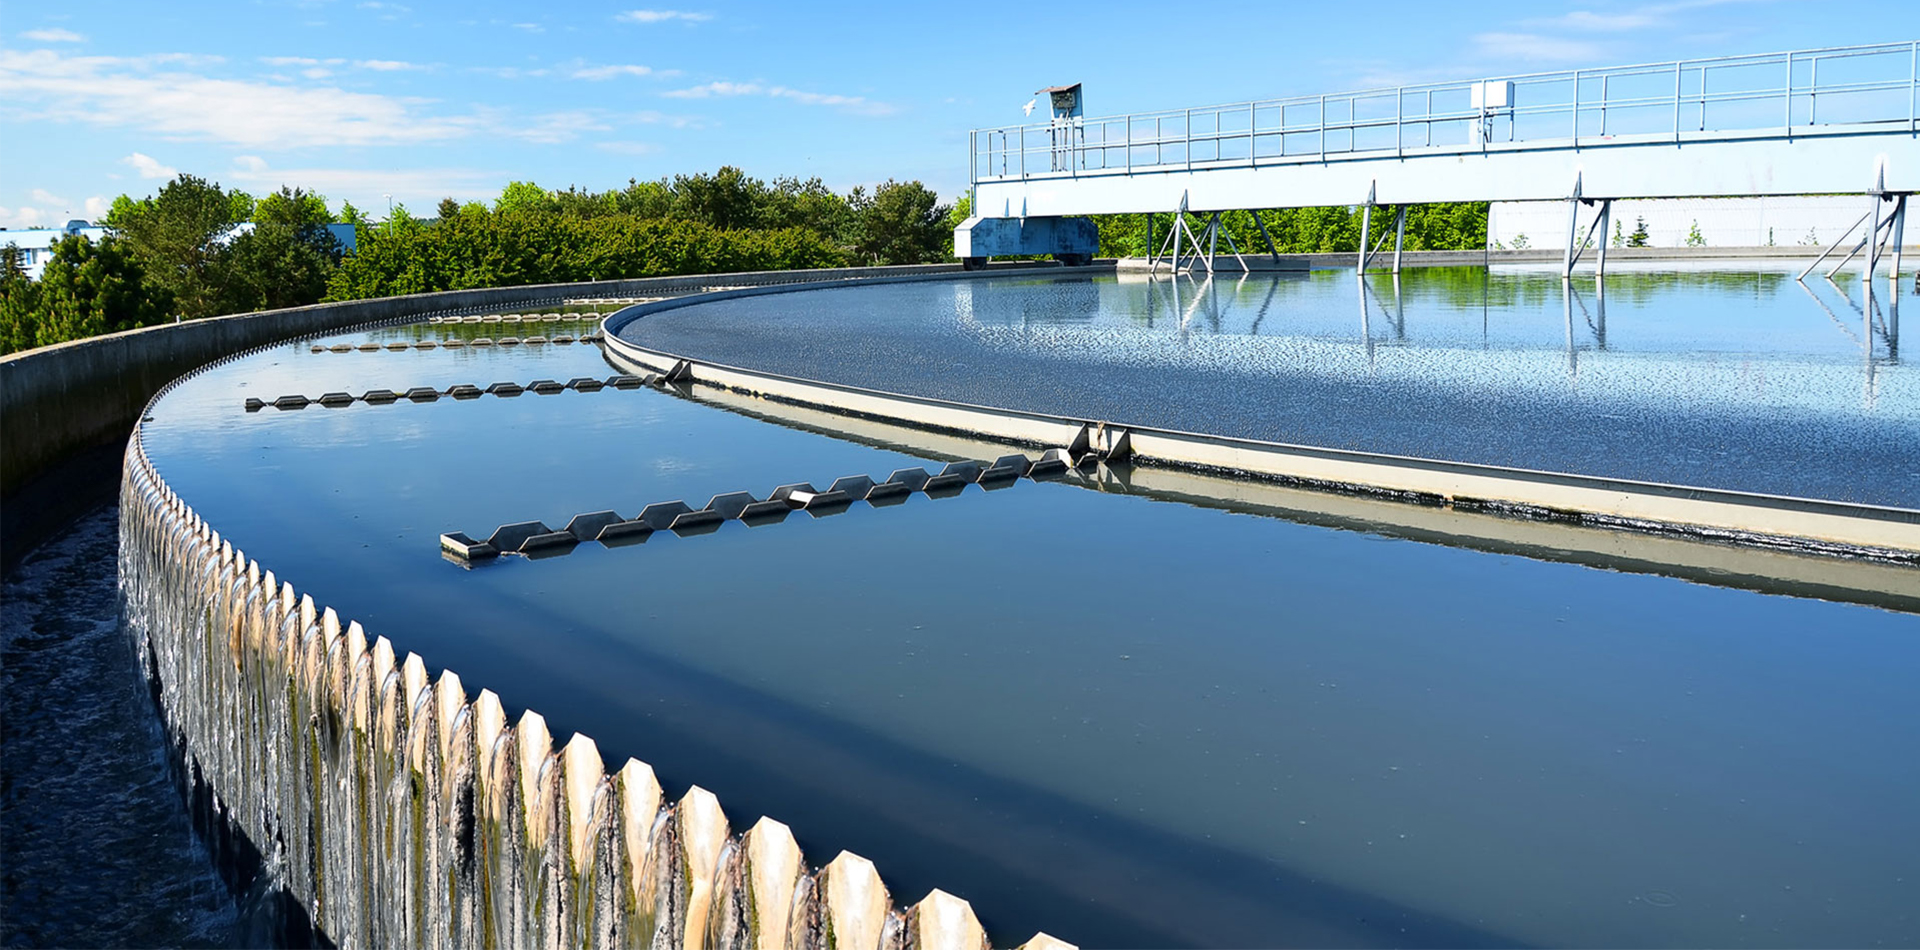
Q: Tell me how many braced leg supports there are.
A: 4